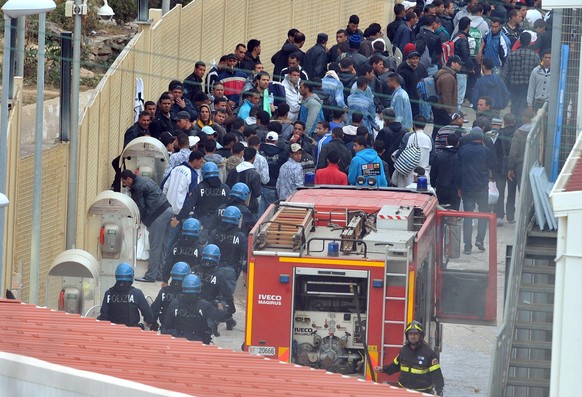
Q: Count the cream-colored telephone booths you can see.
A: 3